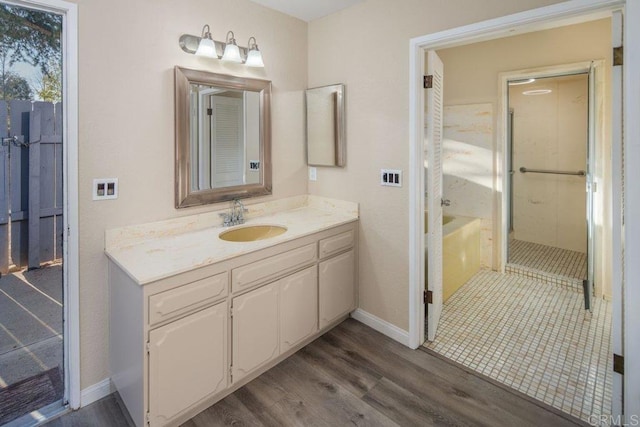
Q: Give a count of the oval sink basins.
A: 1